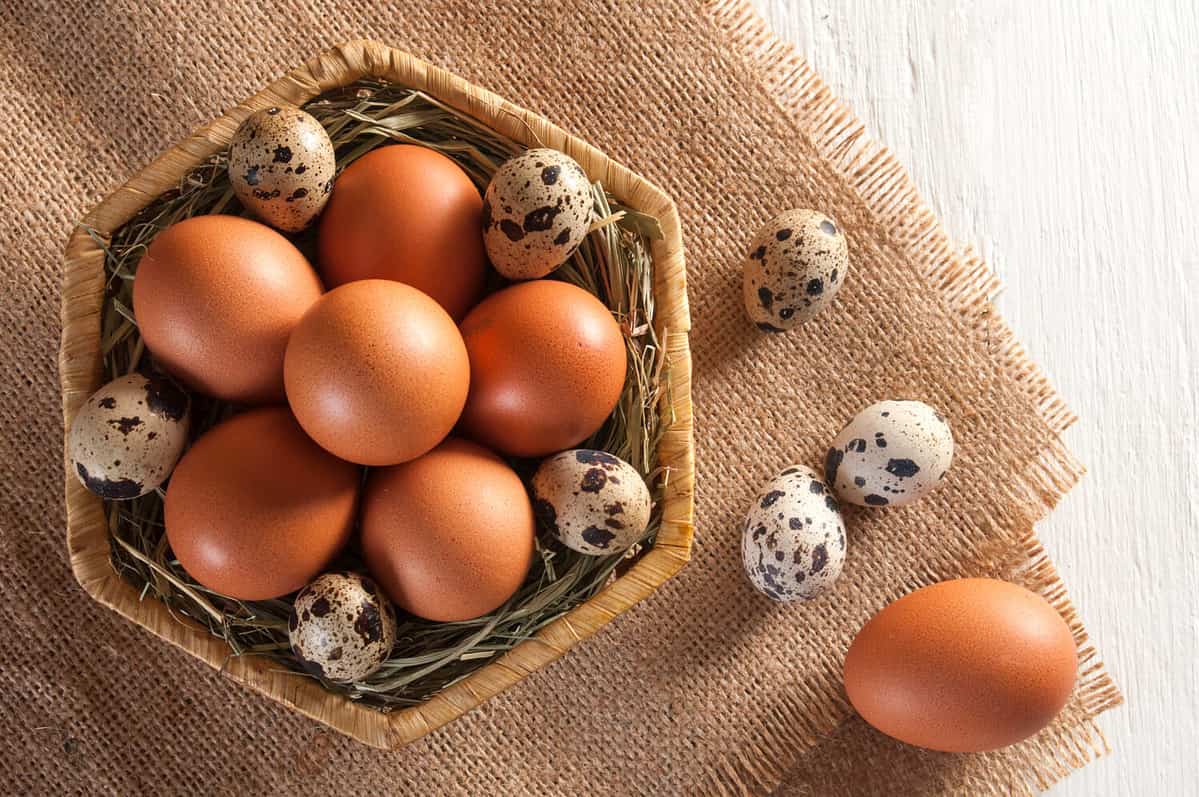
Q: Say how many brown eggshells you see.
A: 7